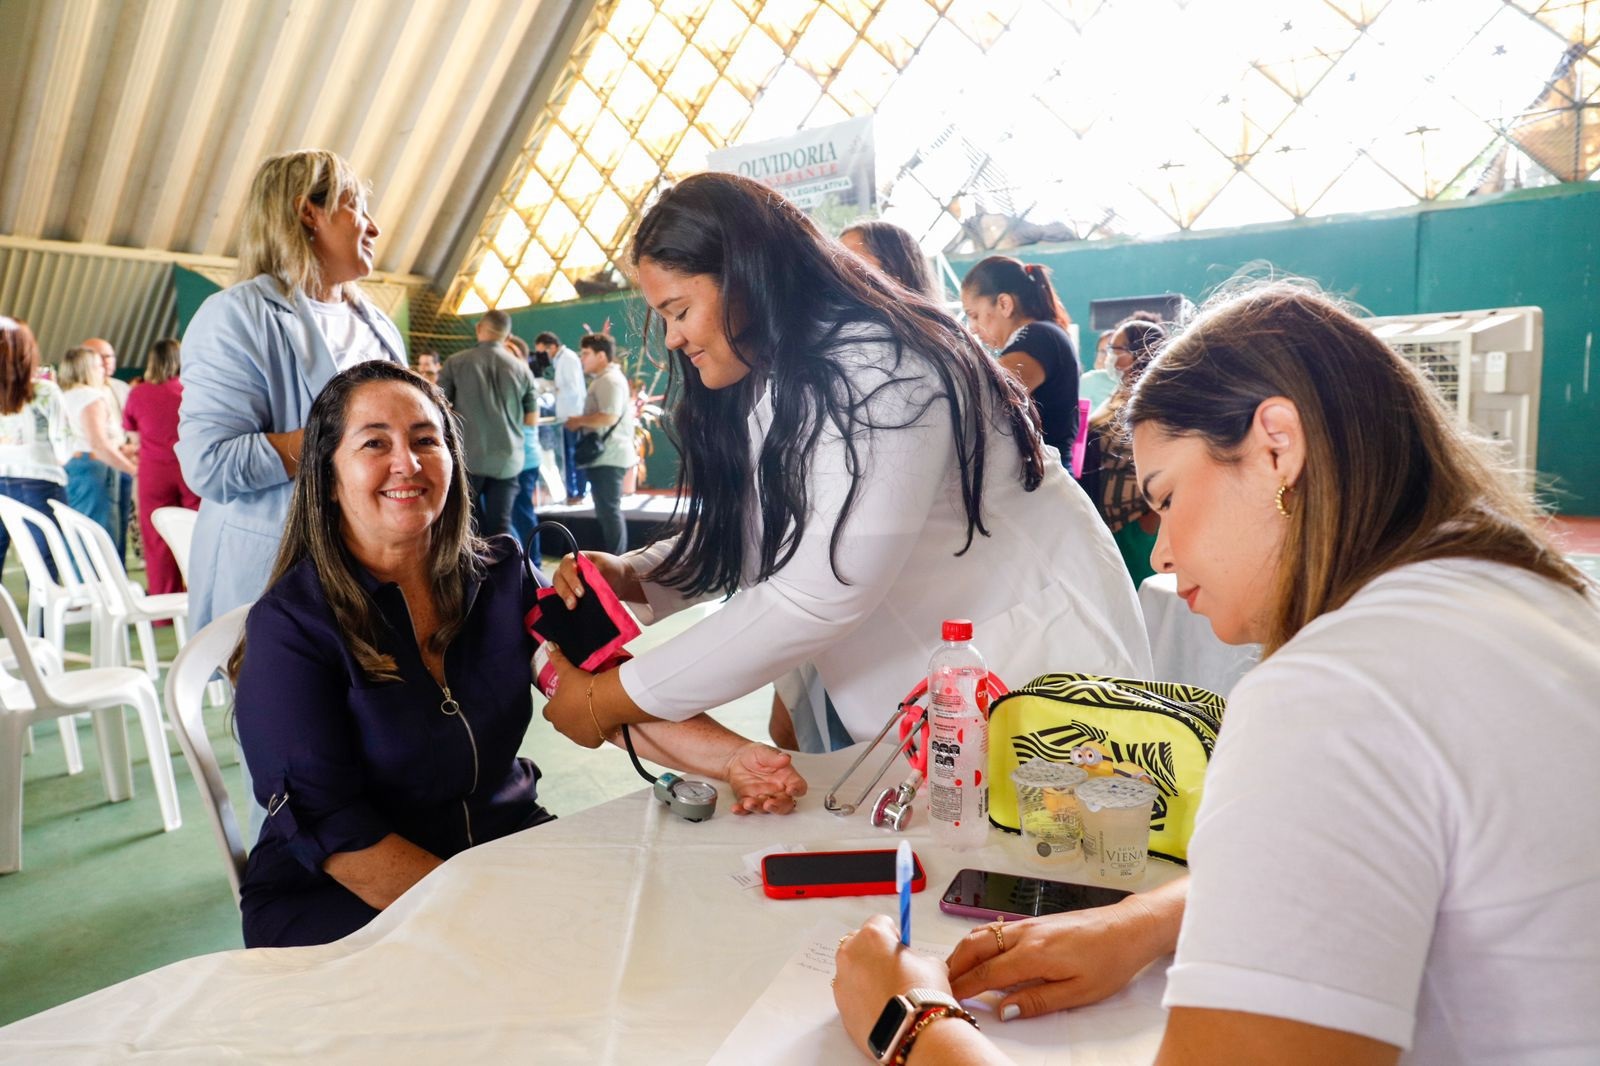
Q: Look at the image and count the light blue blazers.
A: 1